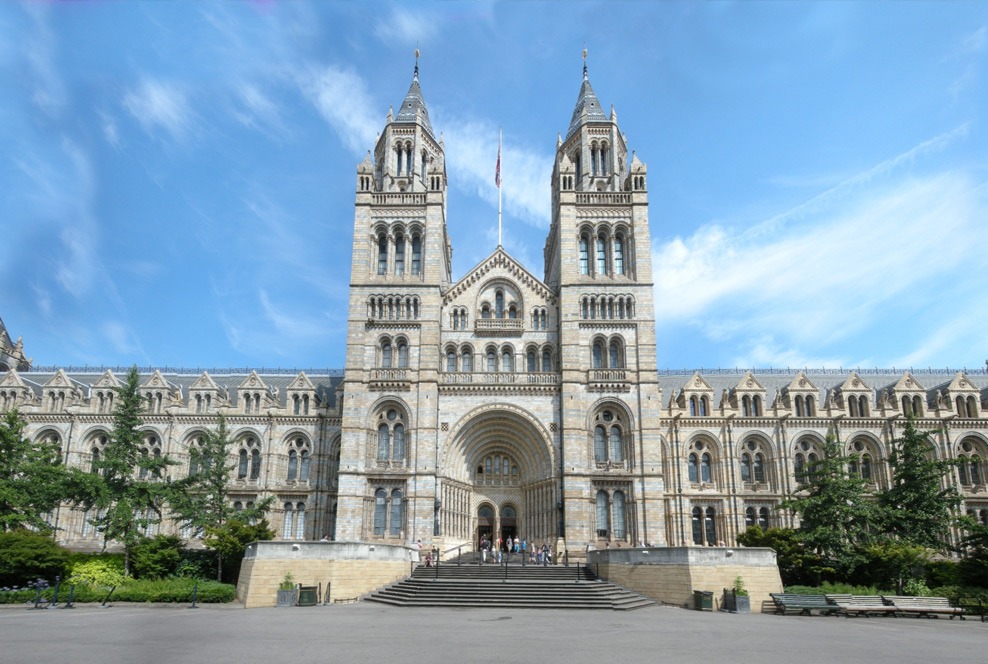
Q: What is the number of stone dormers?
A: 13